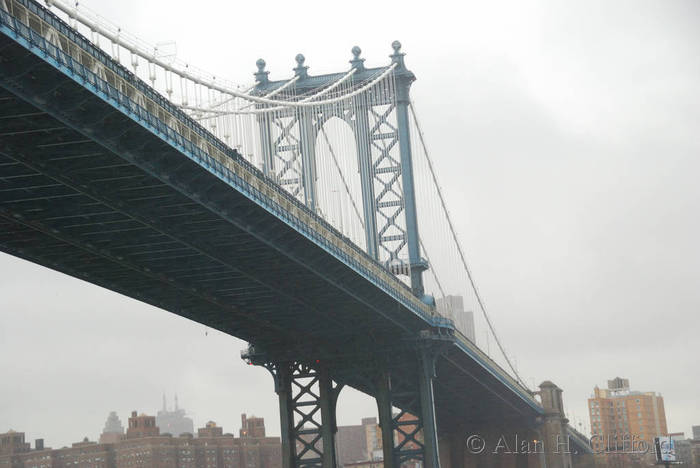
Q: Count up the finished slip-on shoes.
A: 0